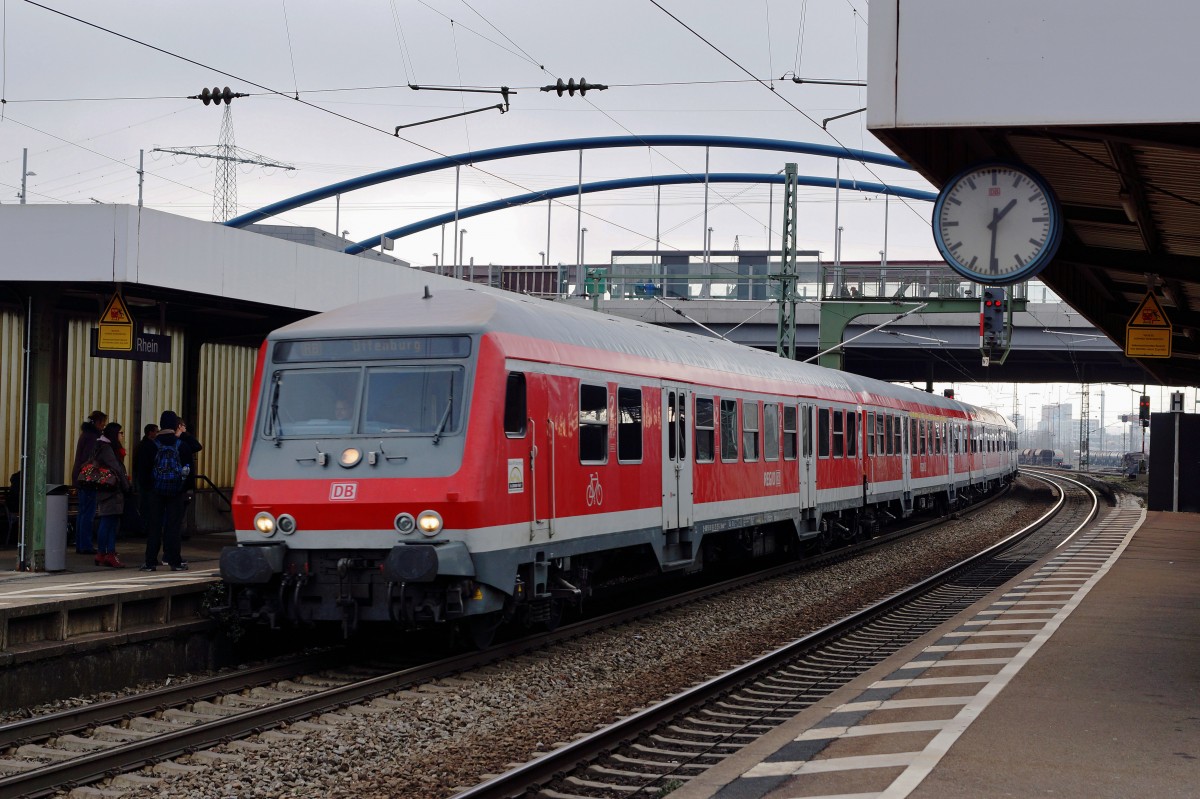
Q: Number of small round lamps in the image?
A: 5